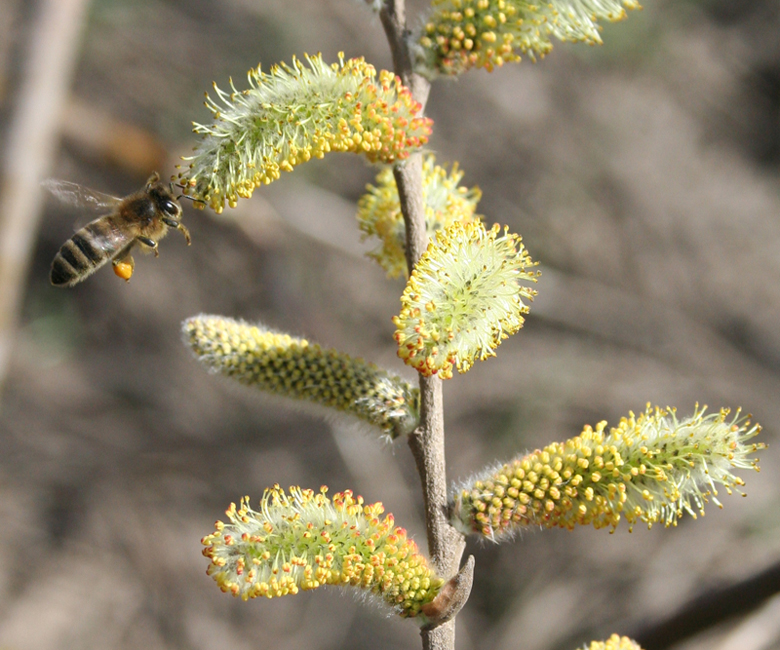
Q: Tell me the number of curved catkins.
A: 2